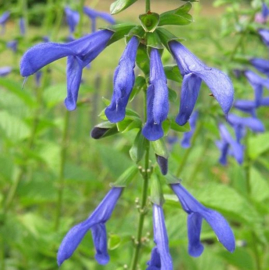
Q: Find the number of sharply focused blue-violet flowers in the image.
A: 7